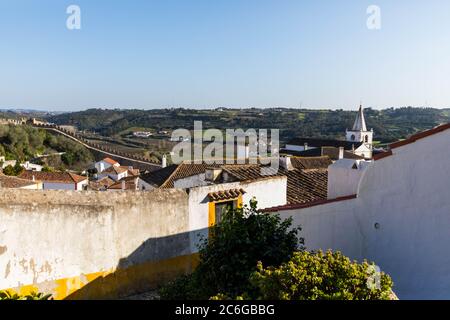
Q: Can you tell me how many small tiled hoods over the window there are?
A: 1